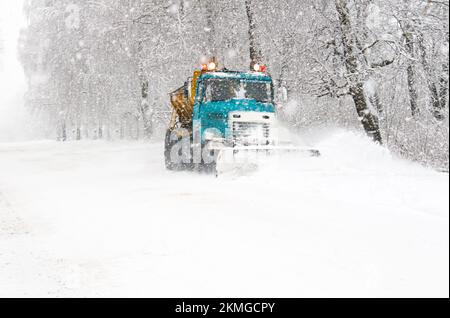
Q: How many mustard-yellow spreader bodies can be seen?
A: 1